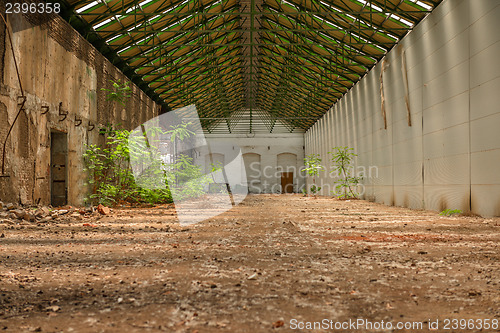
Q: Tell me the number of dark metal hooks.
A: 5